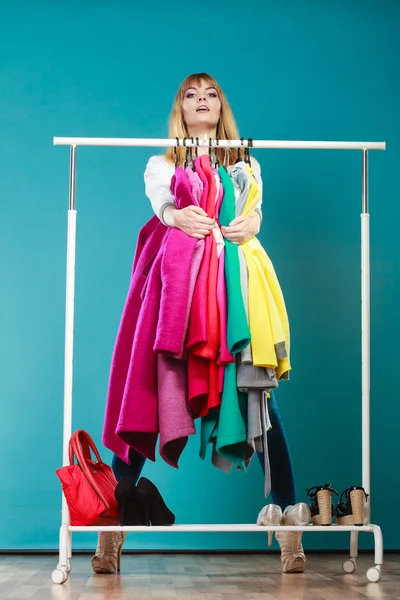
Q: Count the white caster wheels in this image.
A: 4